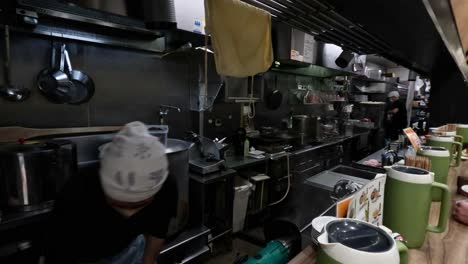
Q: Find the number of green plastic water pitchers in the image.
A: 6